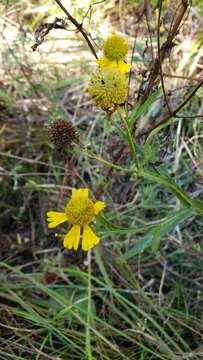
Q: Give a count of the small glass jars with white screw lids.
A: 0